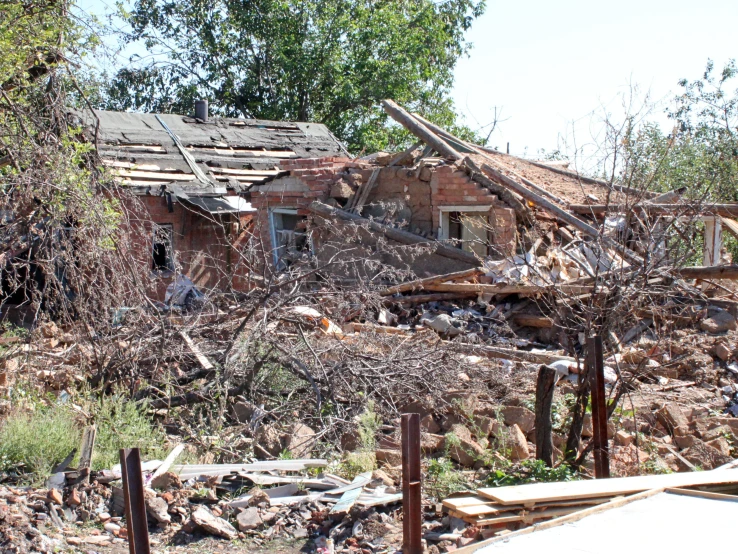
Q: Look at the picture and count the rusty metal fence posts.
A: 3